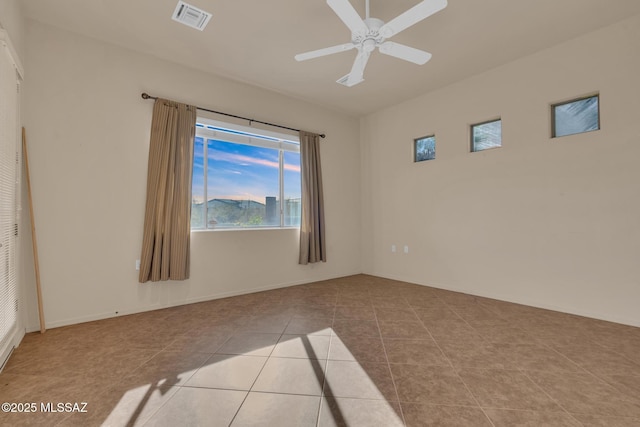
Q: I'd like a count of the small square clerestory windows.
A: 3